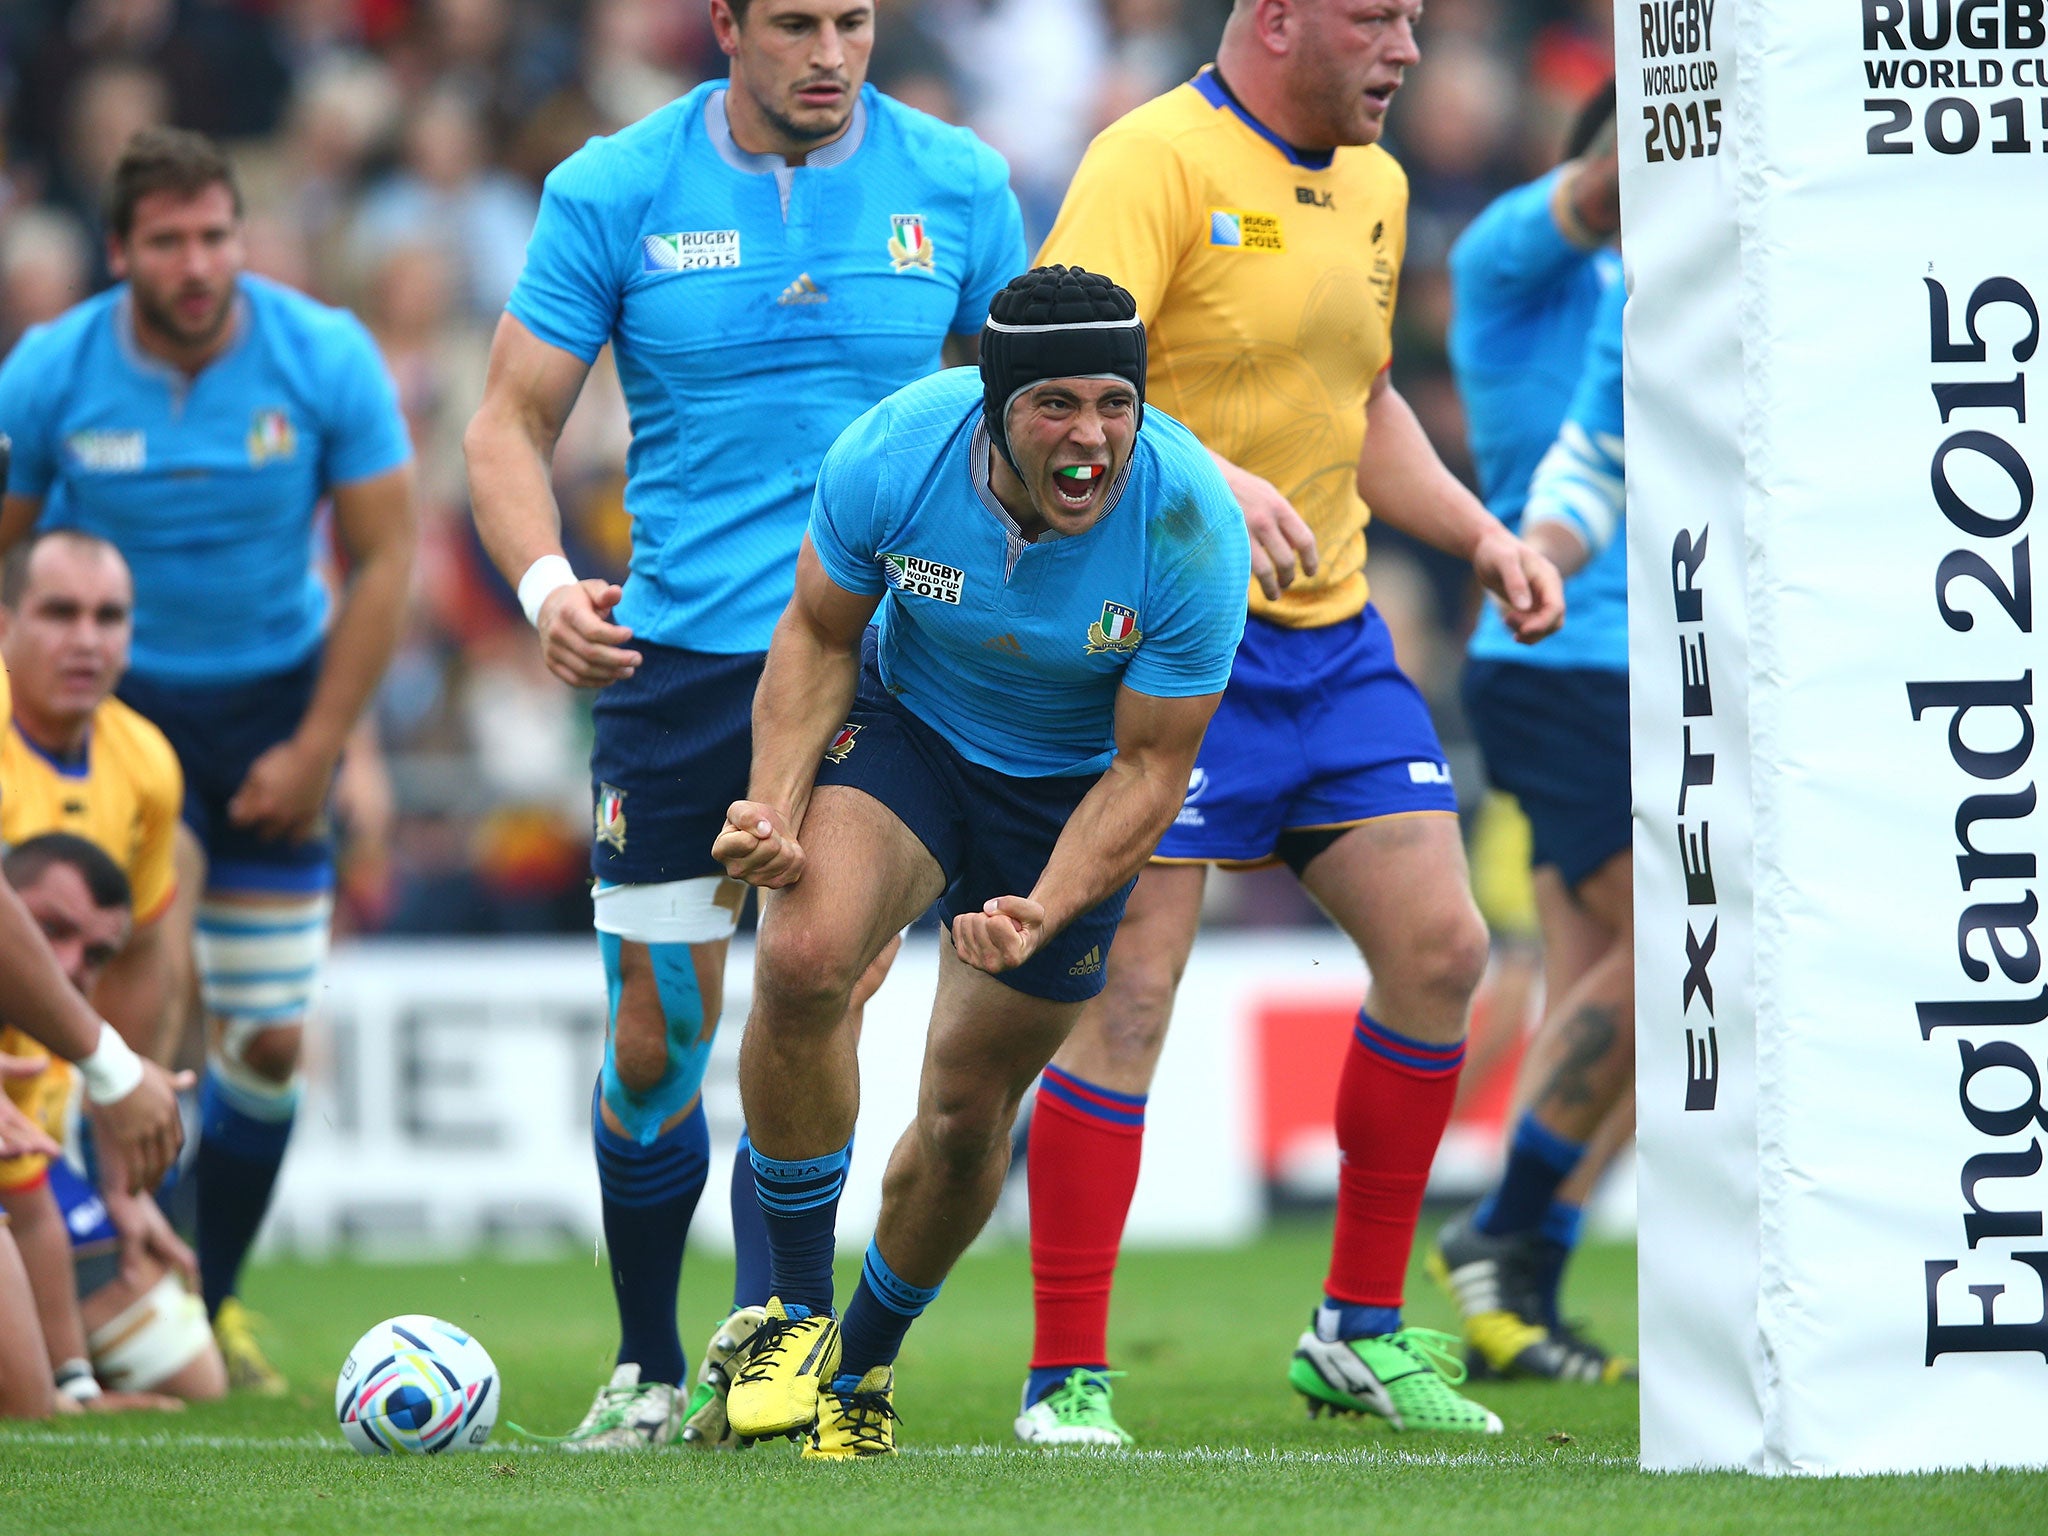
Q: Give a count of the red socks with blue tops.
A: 2